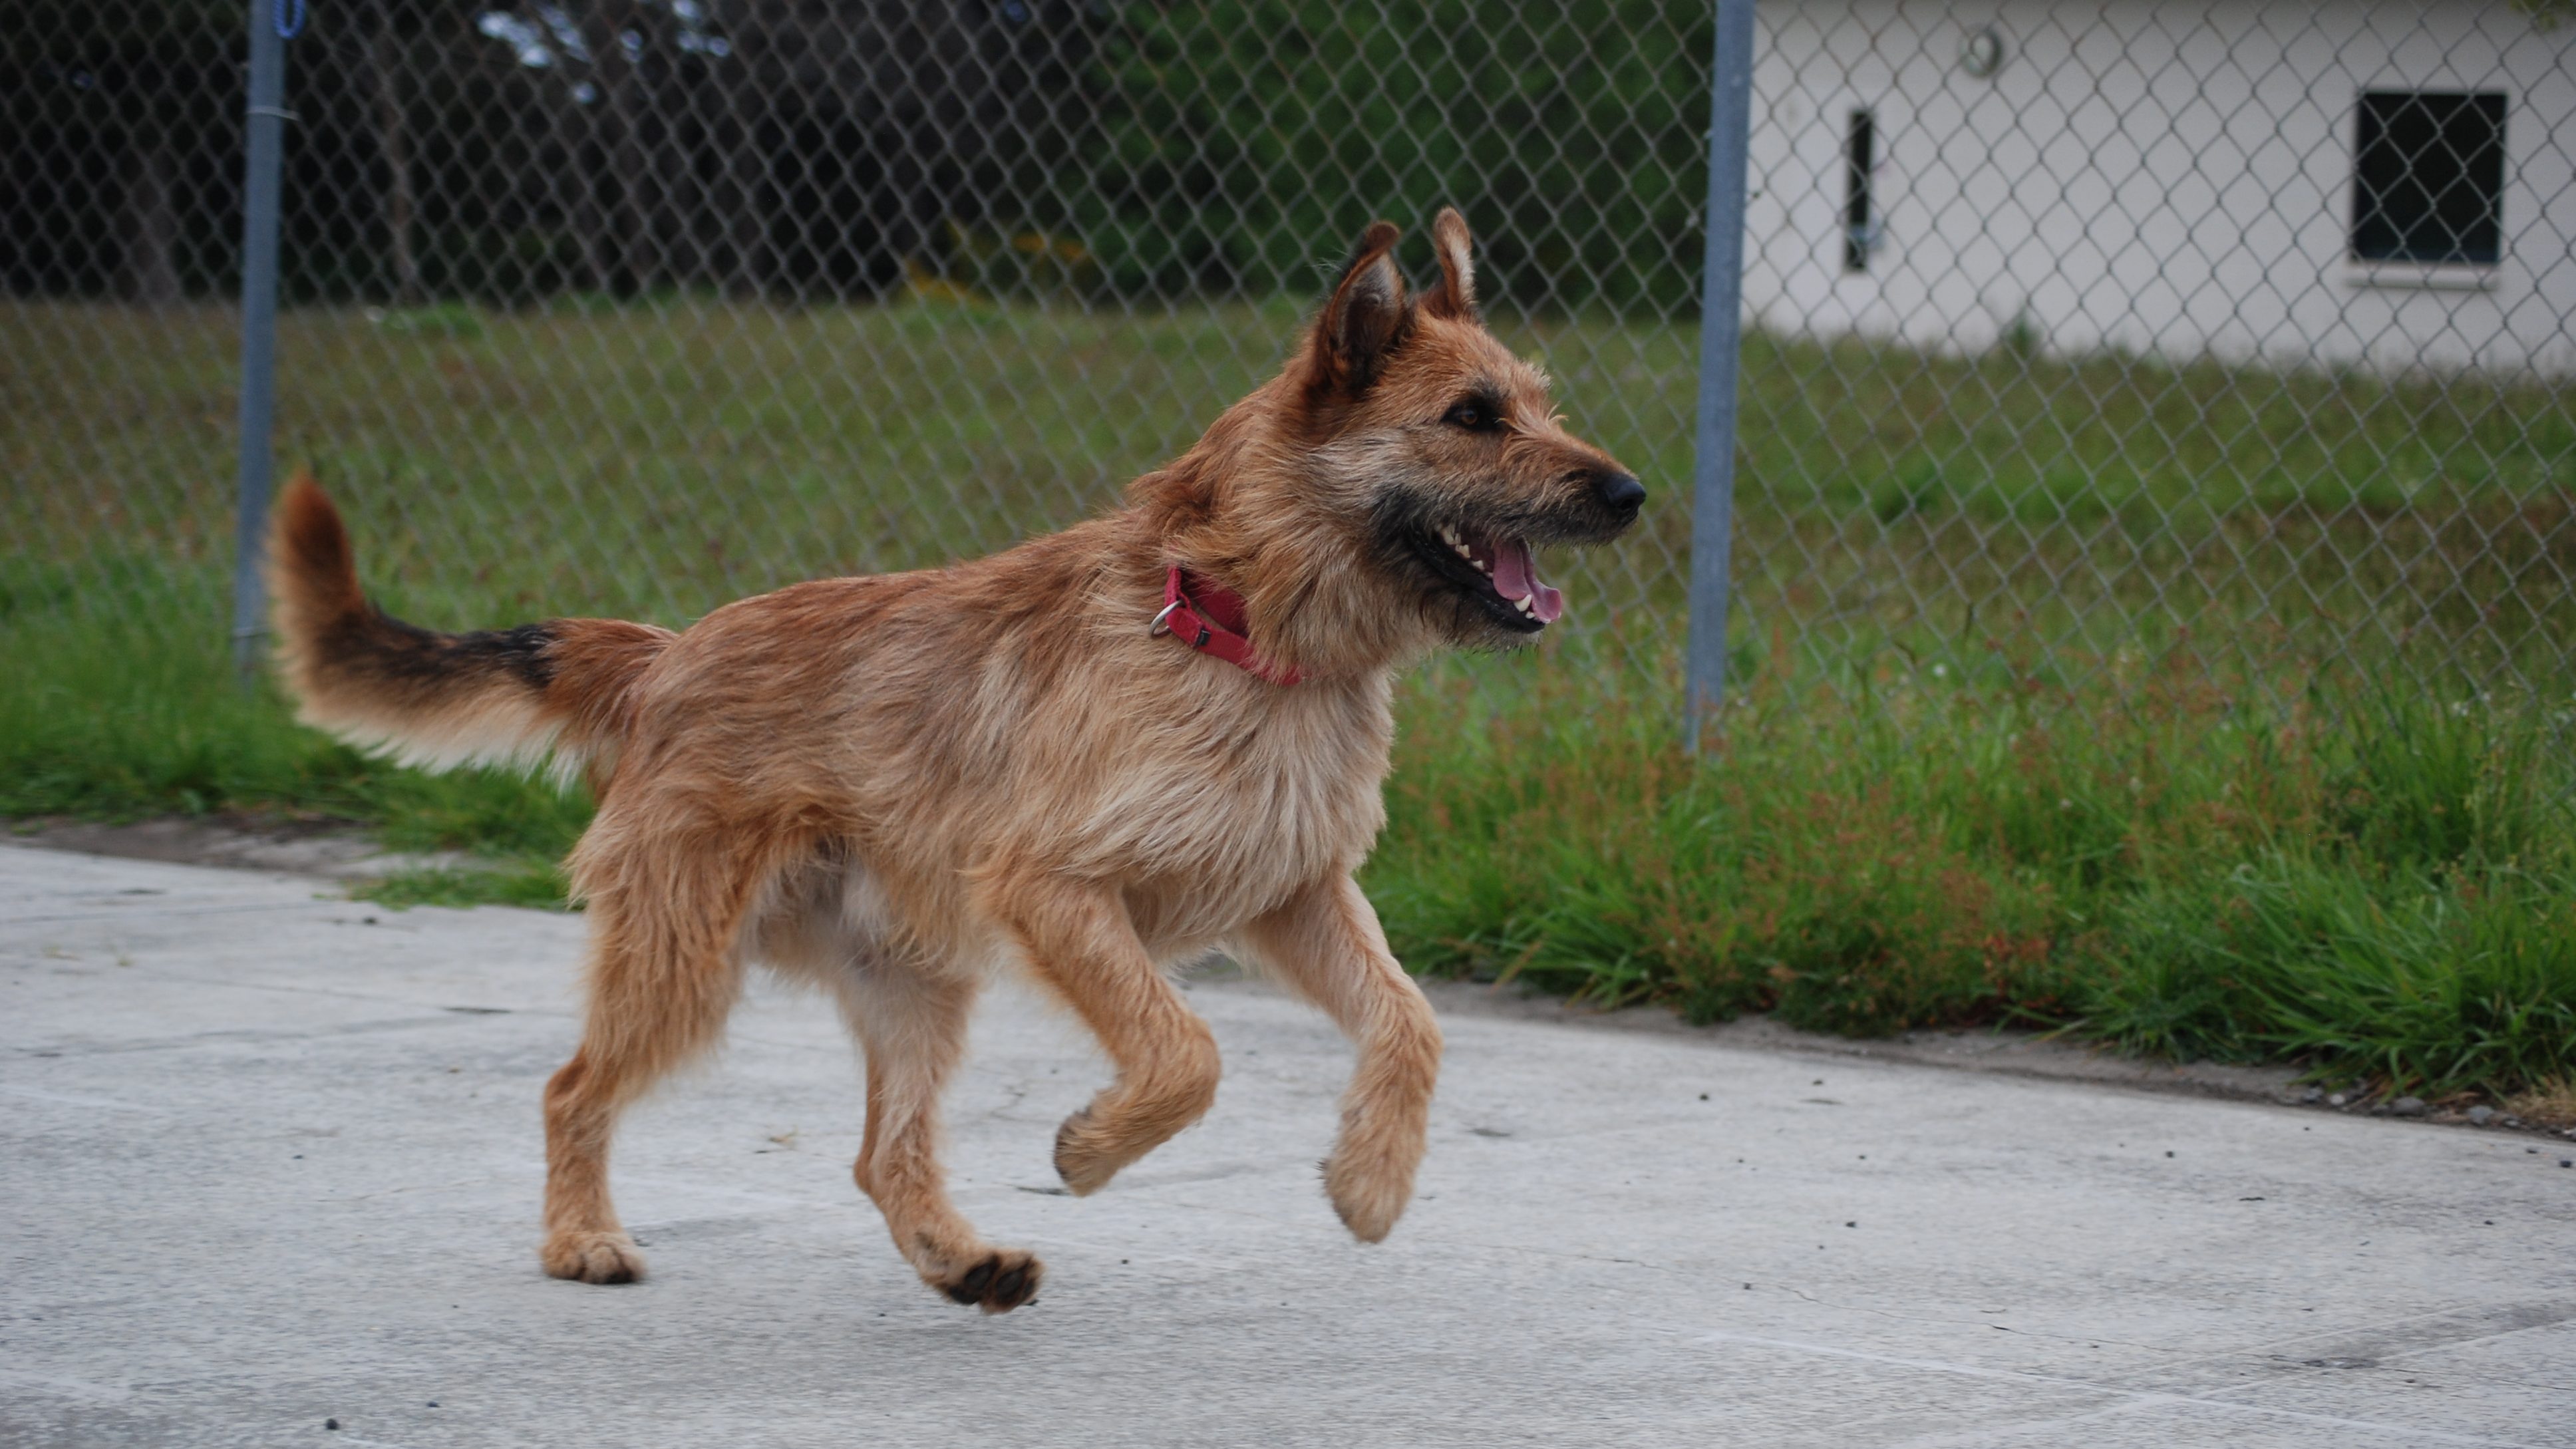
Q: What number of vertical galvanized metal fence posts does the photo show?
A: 2